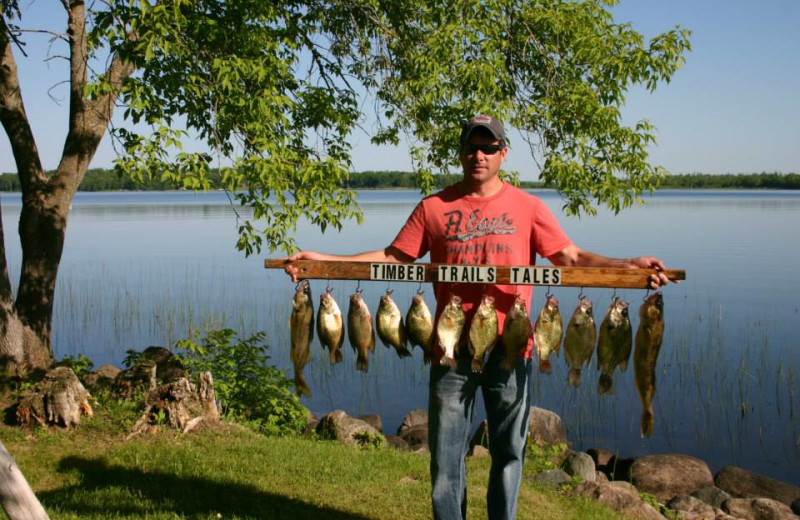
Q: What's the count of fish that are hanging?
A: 12